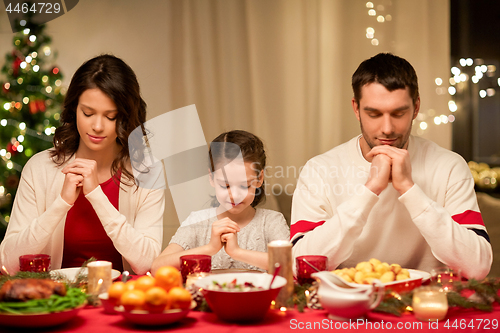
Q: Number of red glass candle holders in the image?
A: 3